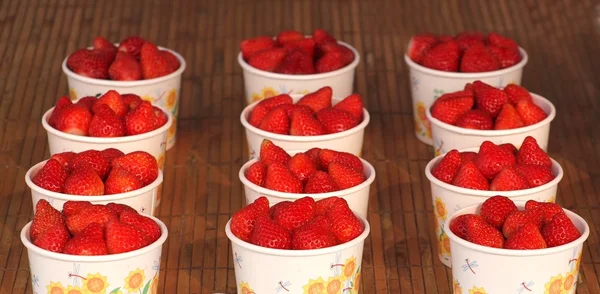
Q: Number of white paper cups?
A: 12